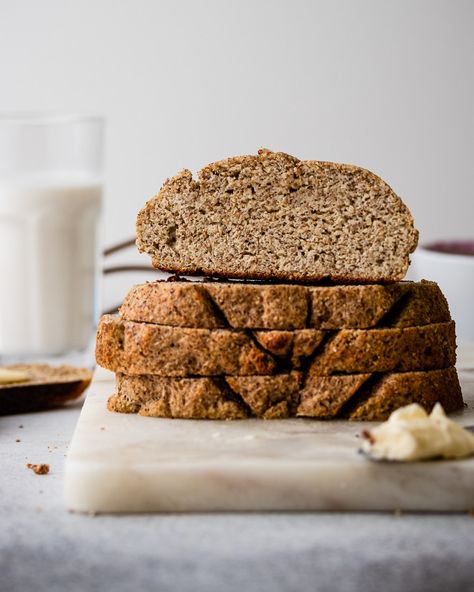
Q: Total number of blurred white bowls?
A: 1